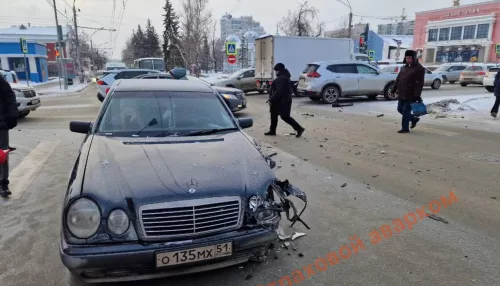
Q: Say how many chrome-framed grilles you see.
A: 1